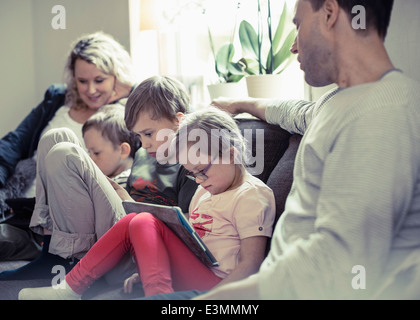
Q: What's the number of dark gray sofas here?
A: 1